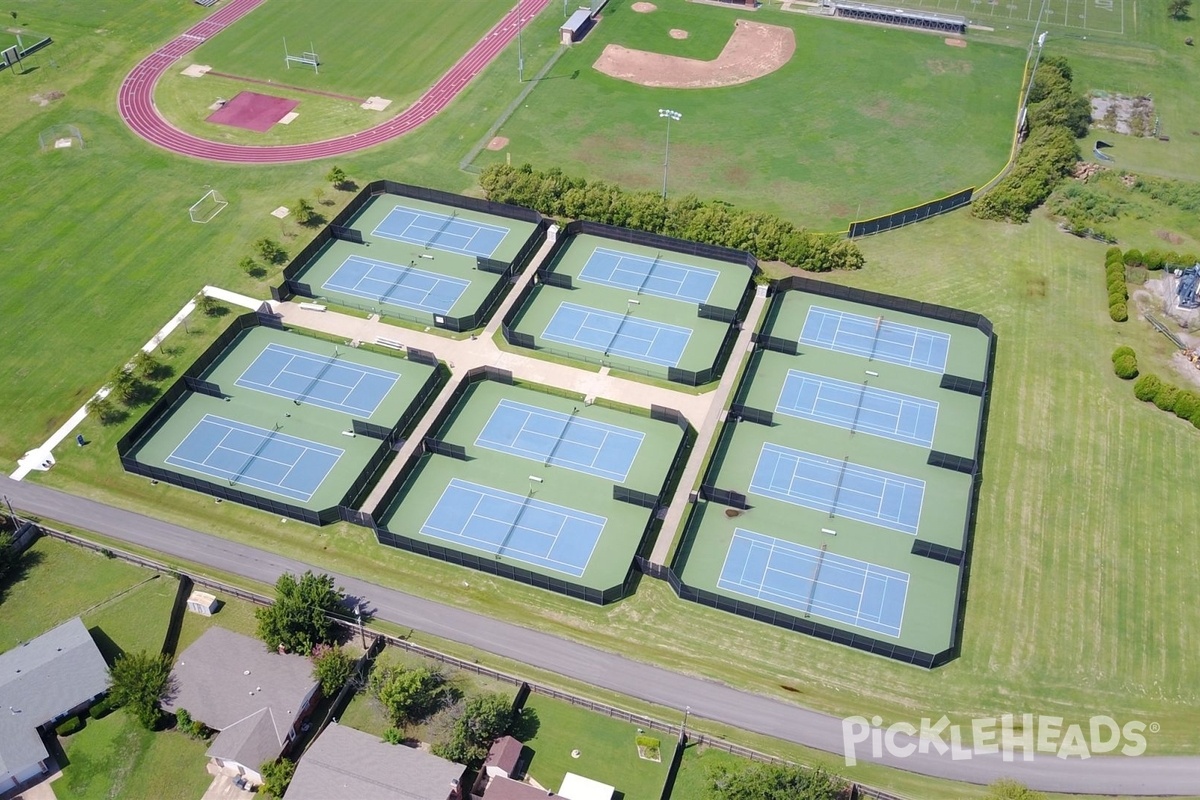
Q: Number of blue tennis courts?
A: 12